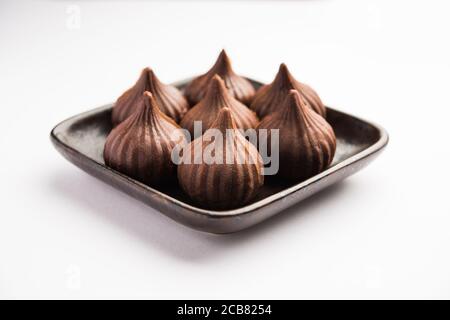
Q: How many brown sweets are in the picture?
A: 7